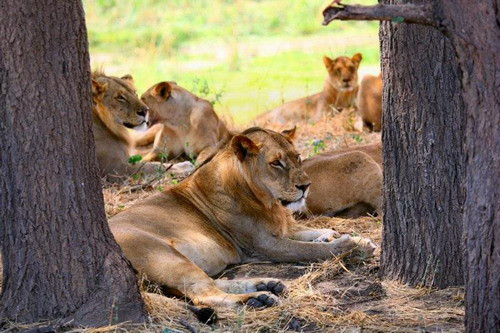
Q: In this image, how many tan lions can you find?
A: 6